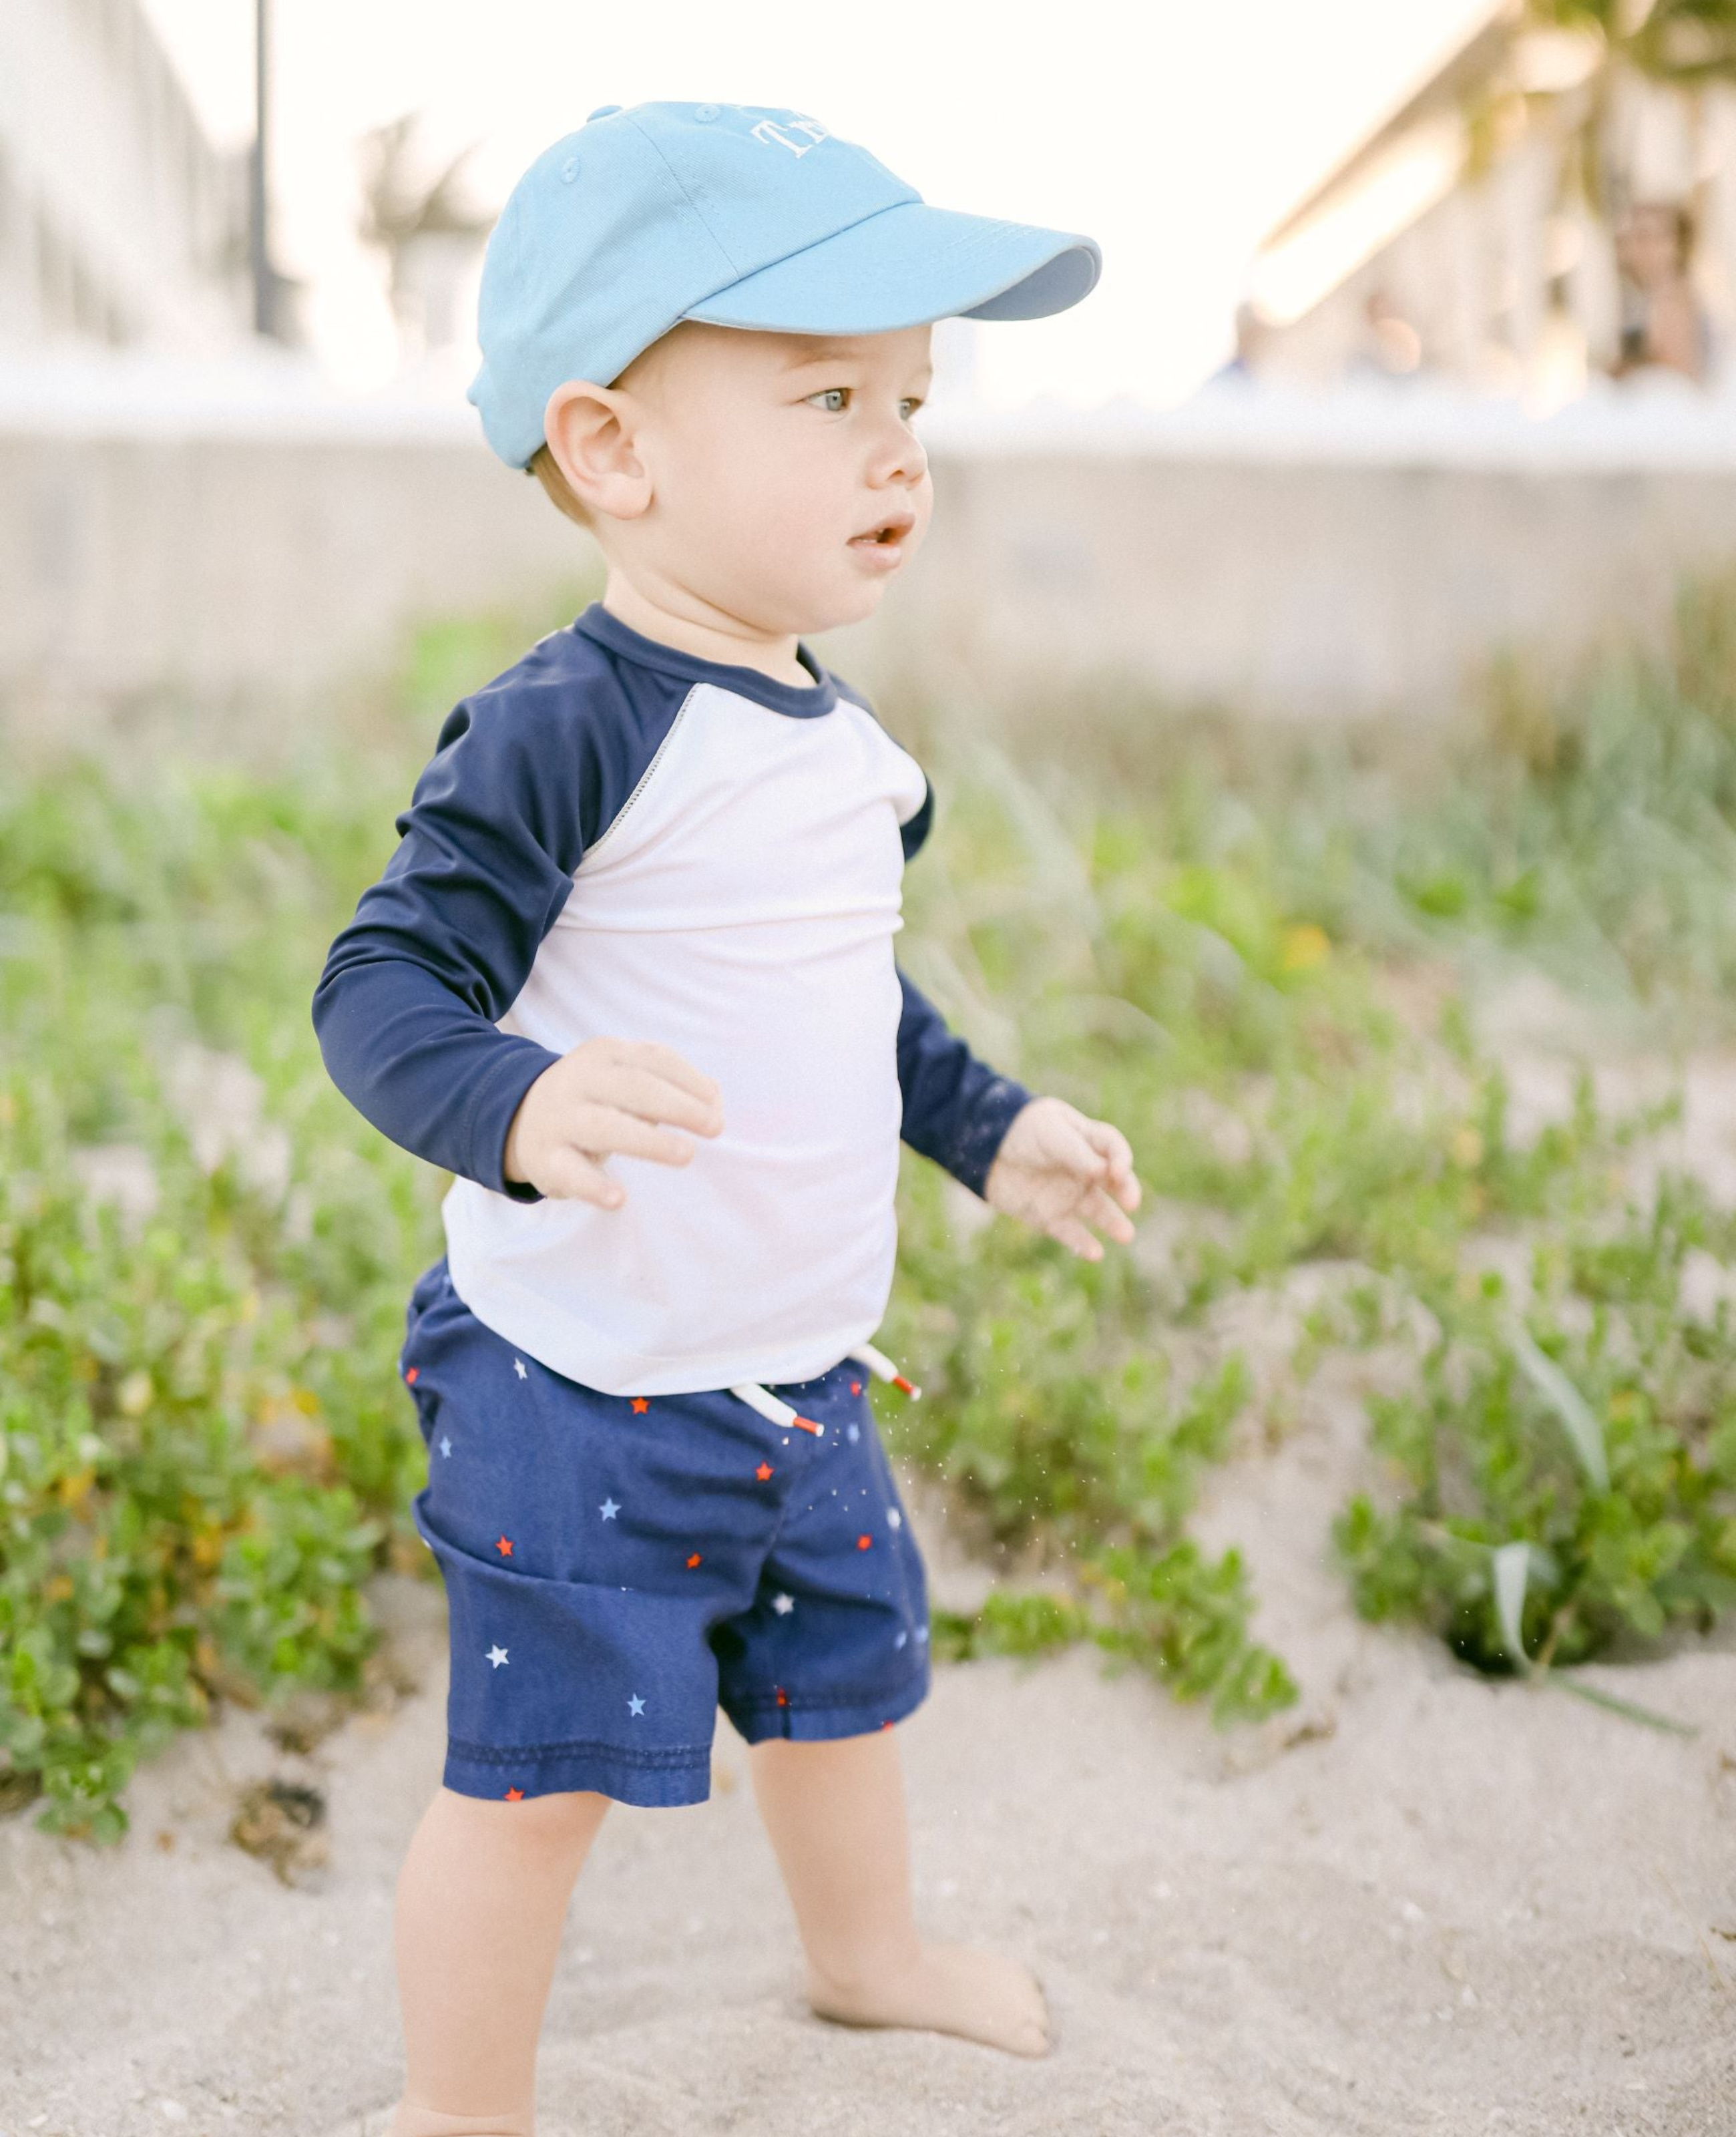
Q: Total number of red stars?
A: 10